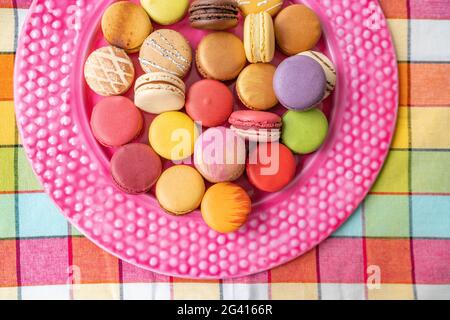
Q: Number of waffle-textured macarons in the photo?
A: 1